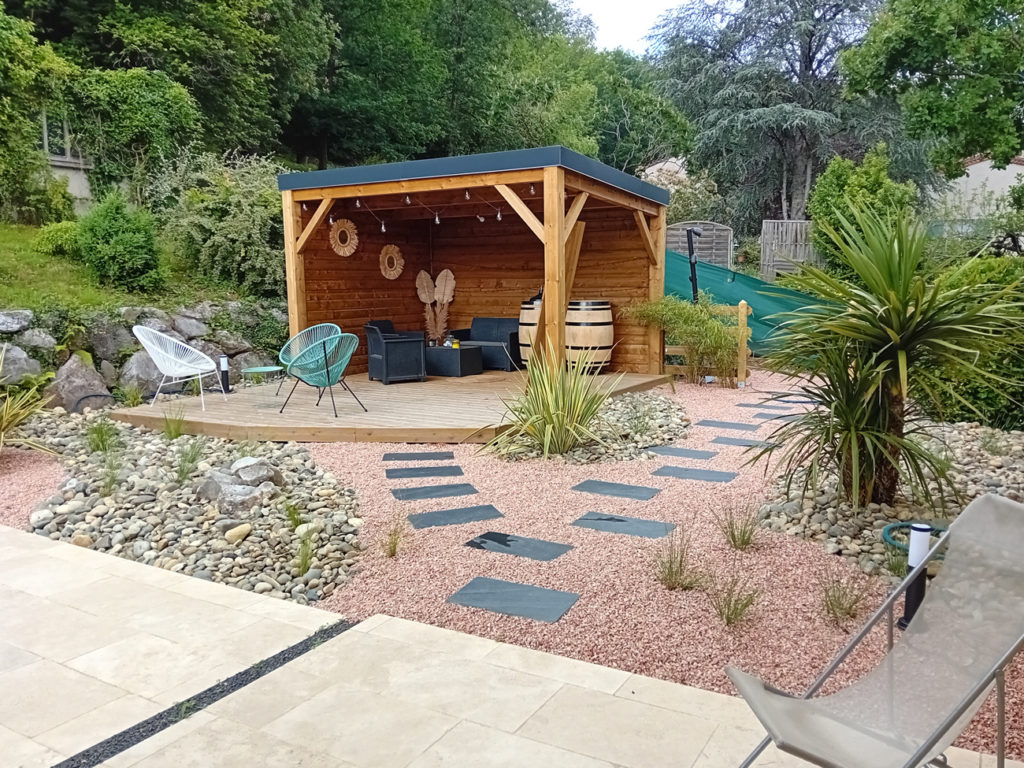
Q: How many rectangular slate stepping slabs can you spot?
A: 14